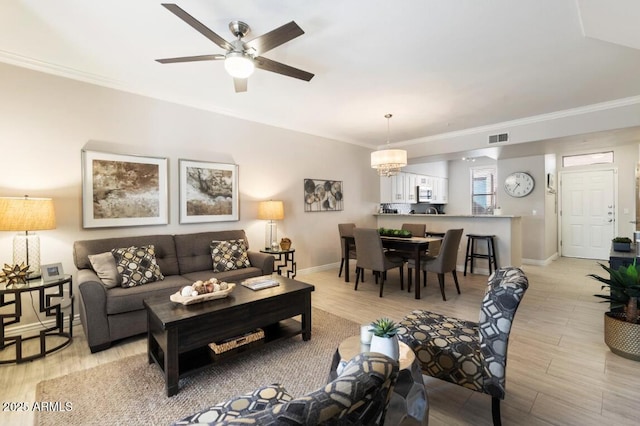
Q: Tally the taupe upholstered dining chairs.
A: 4